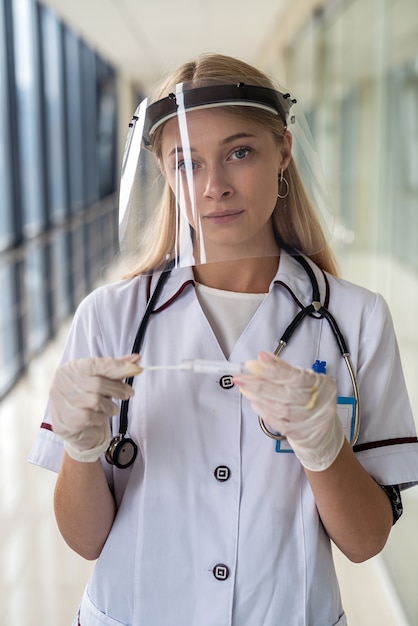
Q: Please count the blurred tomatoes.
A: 0